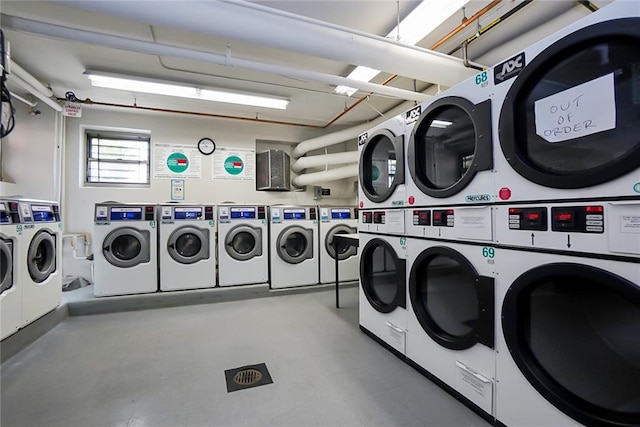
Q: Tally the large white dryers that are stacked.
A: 6